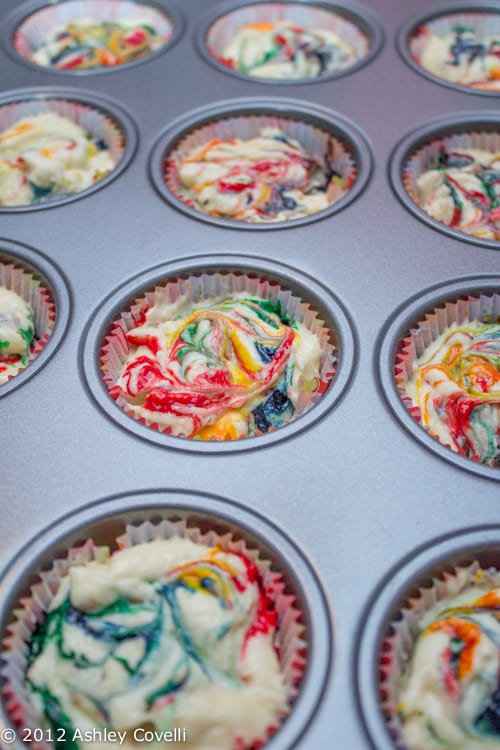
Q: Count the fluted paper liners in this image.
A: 11